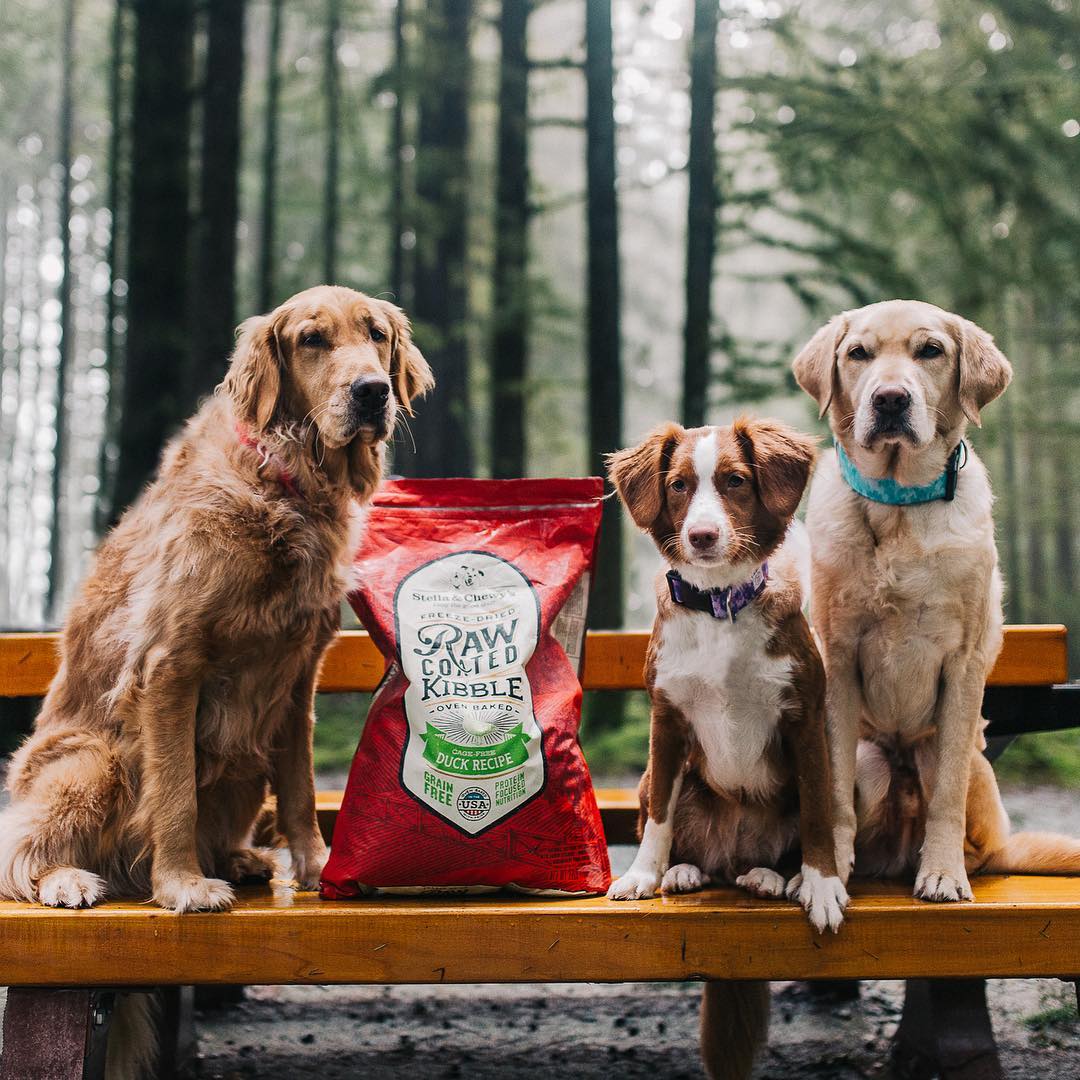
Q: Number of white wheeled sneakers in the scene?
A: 0